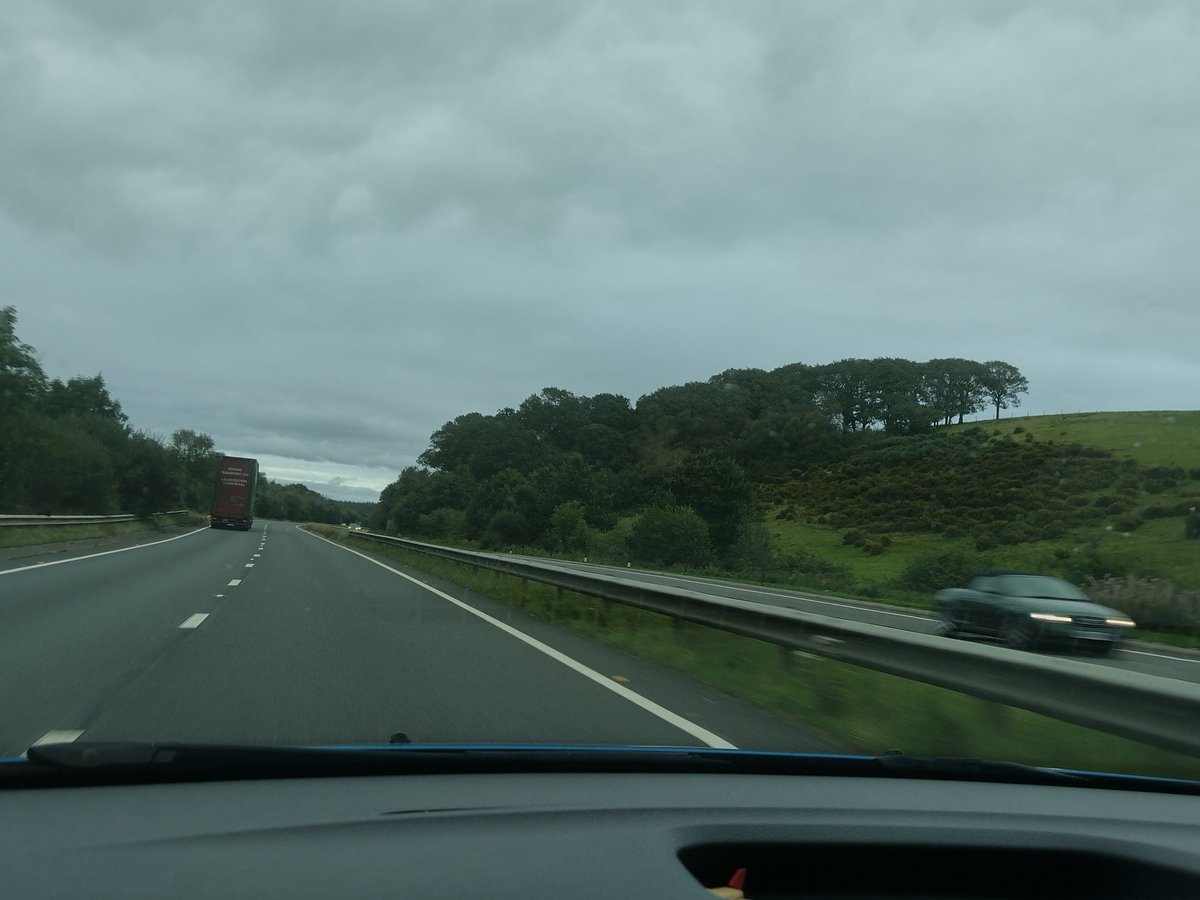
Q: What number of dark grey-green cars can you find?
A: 1